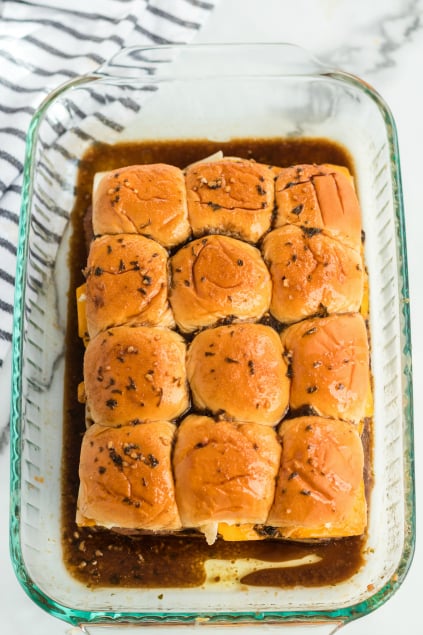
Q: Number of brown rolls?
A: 12